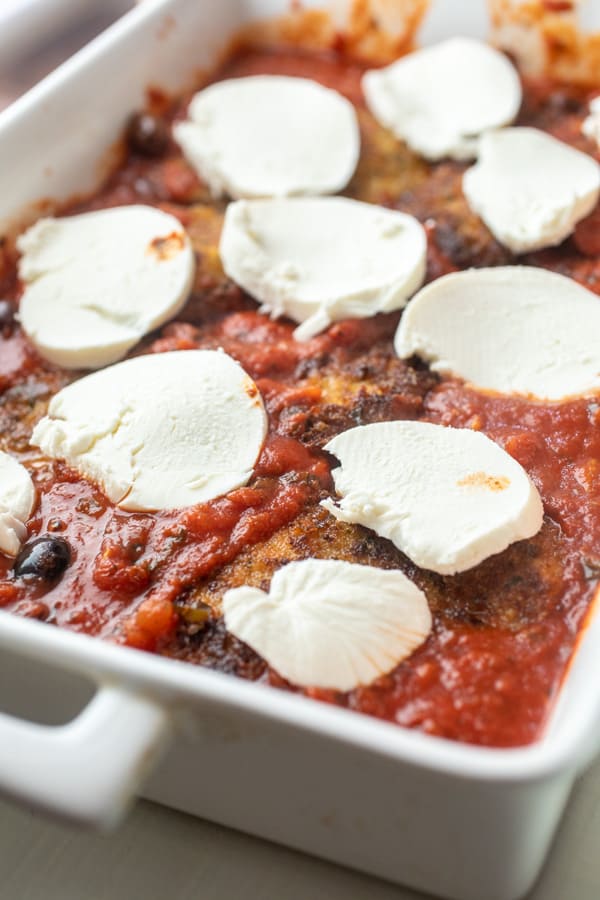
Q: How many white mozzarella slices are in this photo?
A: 11